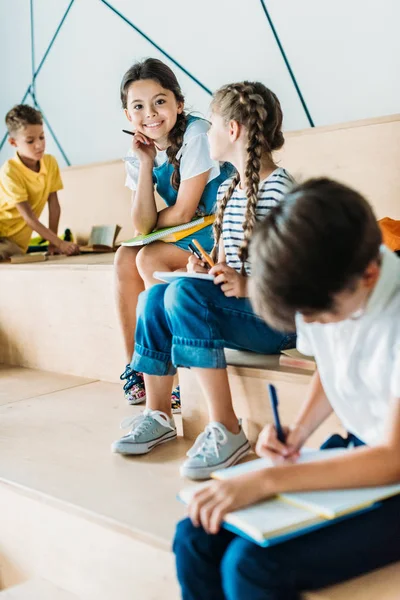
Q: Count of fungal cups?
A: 0